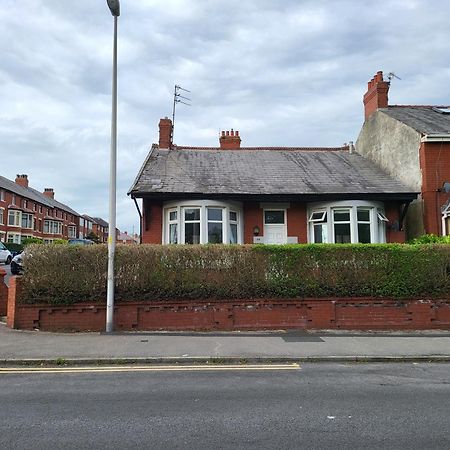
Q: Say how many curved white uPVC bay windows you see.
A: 2